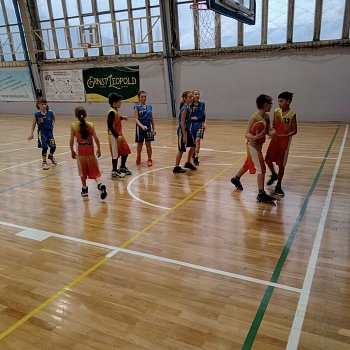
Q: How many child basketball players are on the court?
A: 8